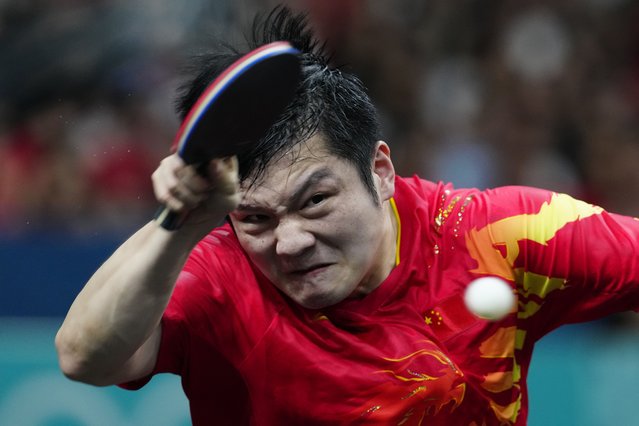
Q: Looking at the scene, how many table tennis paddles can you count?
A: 1